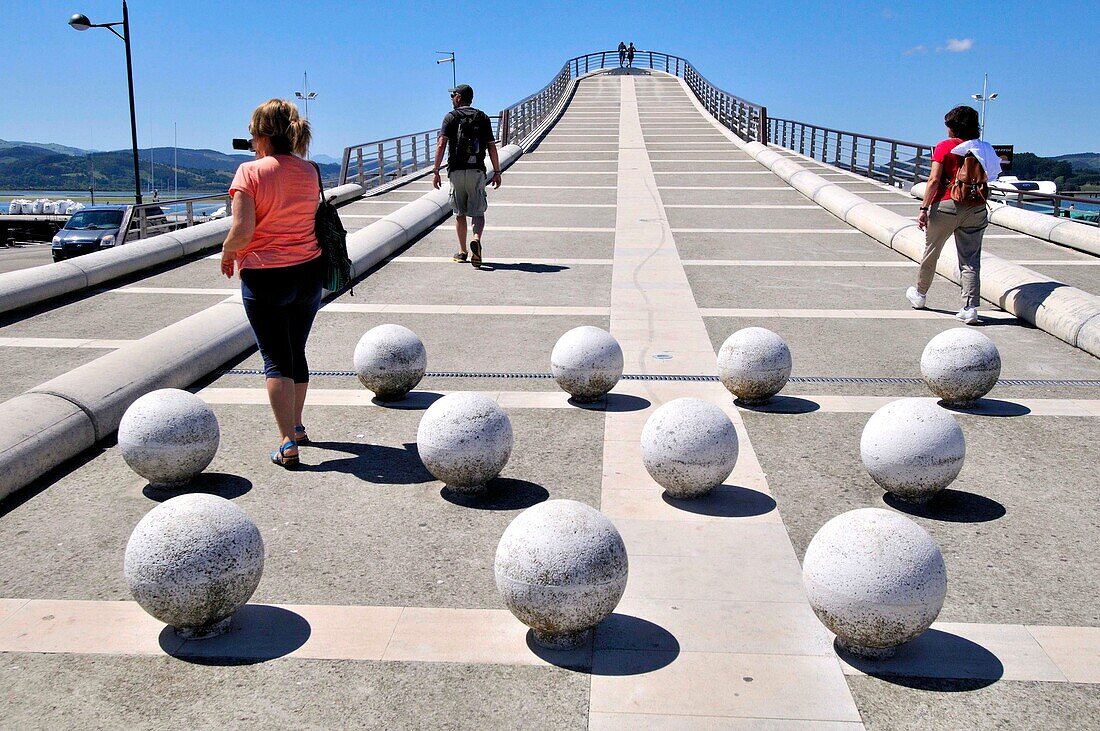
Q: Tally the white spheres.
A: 11